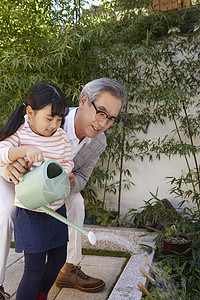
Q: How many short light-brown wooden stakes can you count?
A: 3